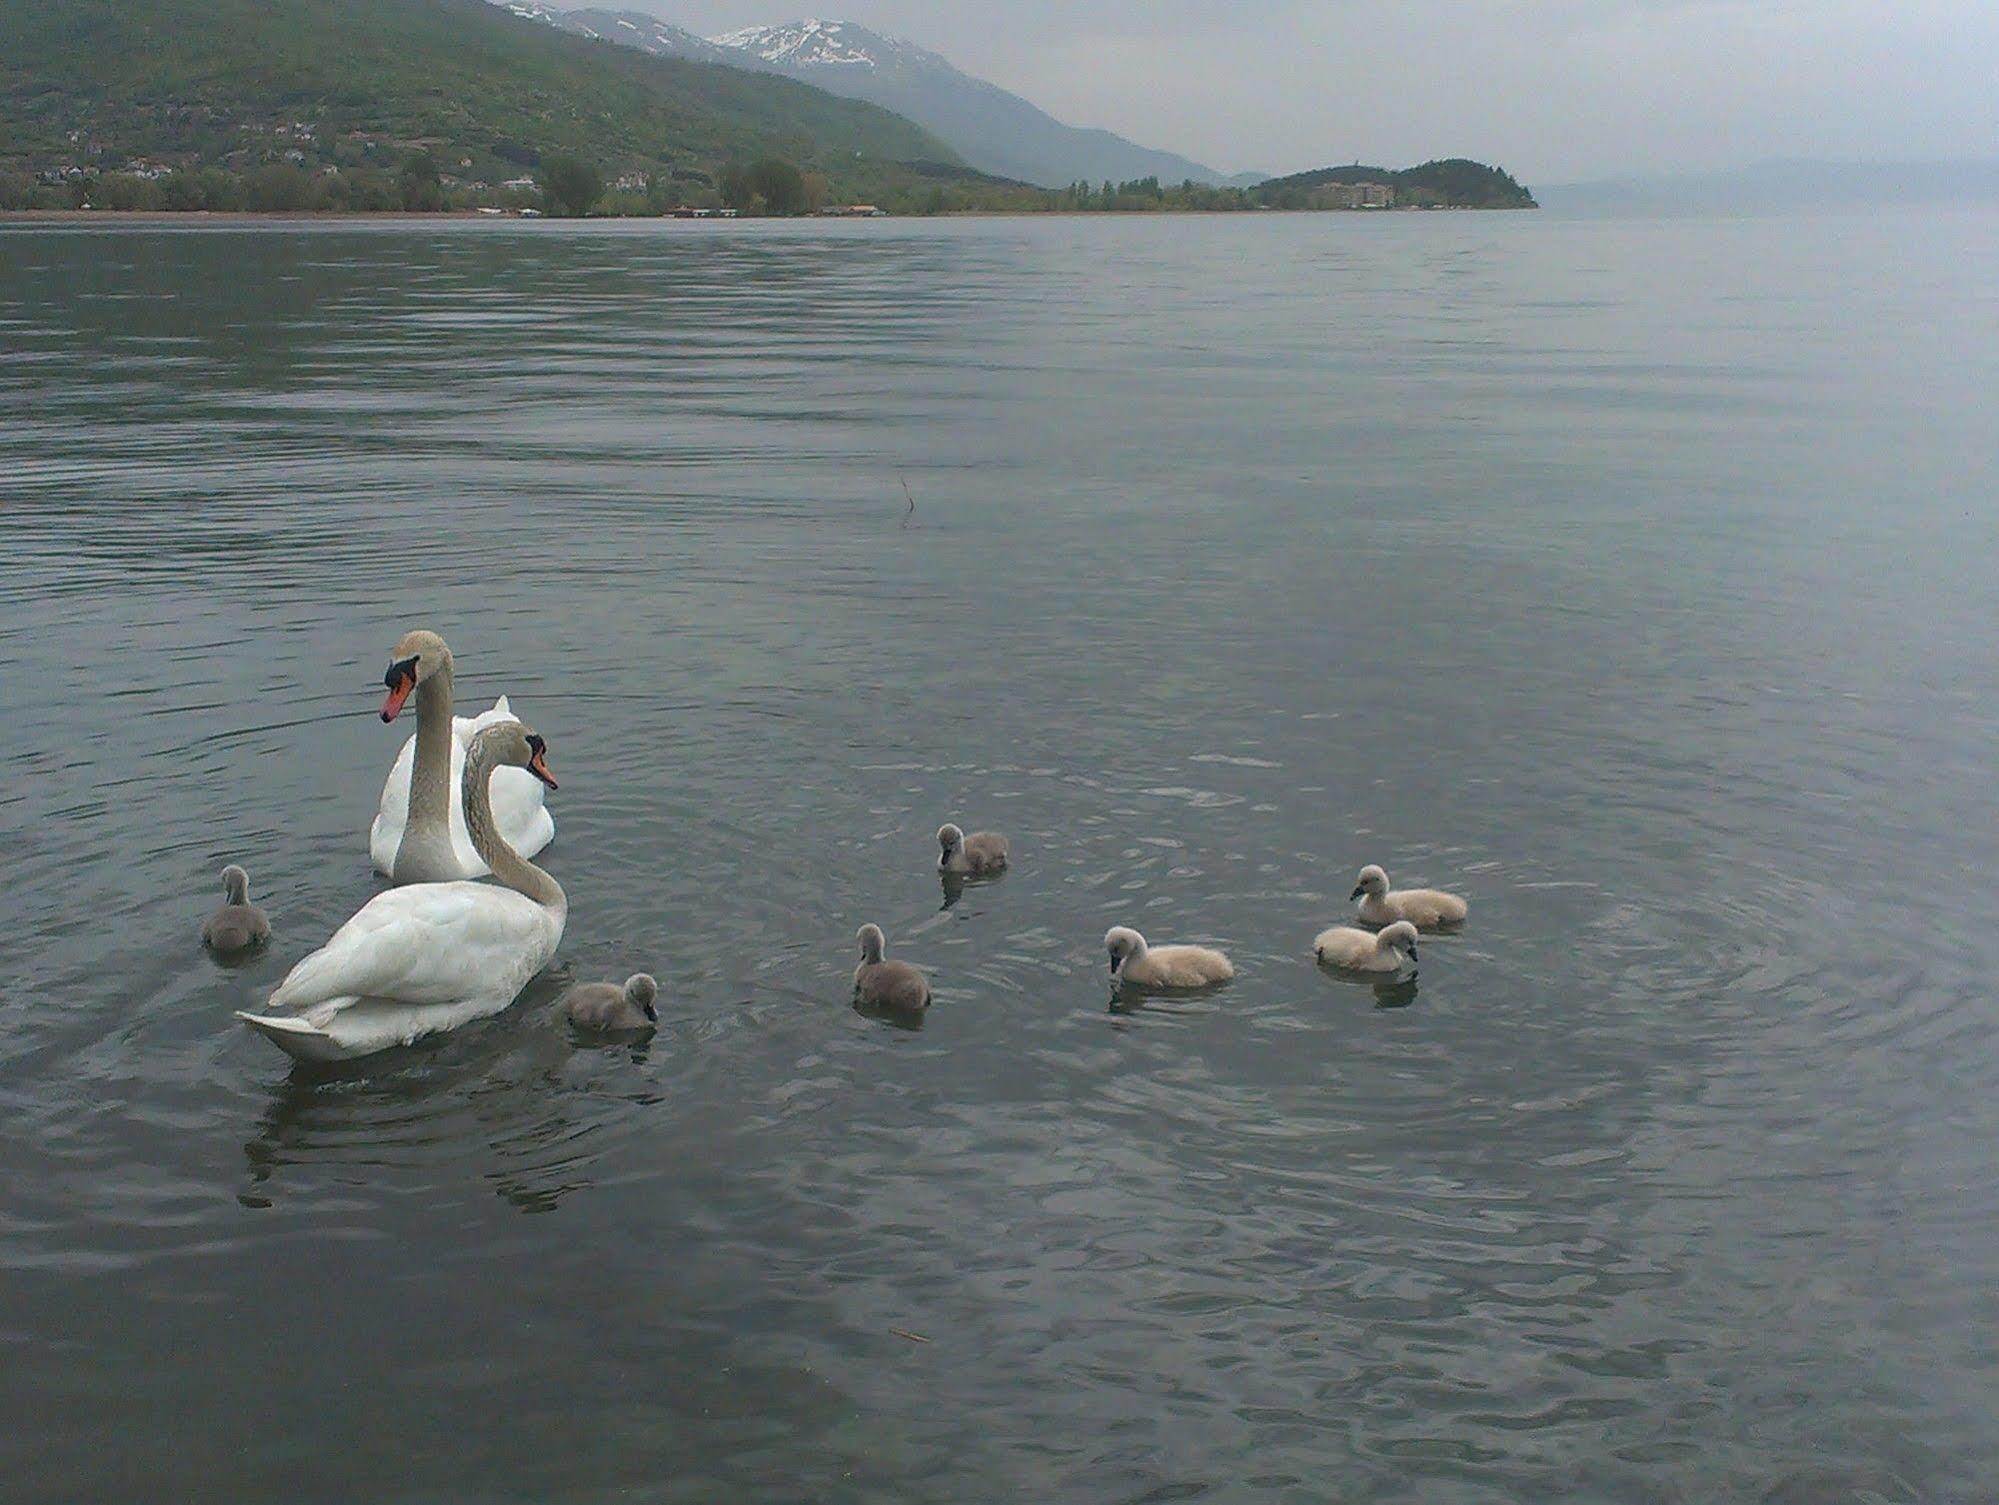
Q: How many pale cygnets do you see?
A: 3